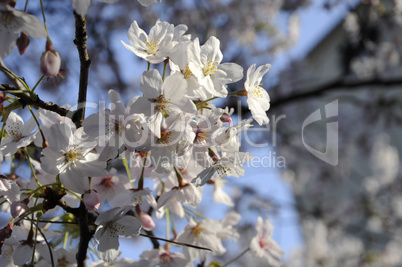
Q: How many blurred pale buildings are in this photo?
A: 1